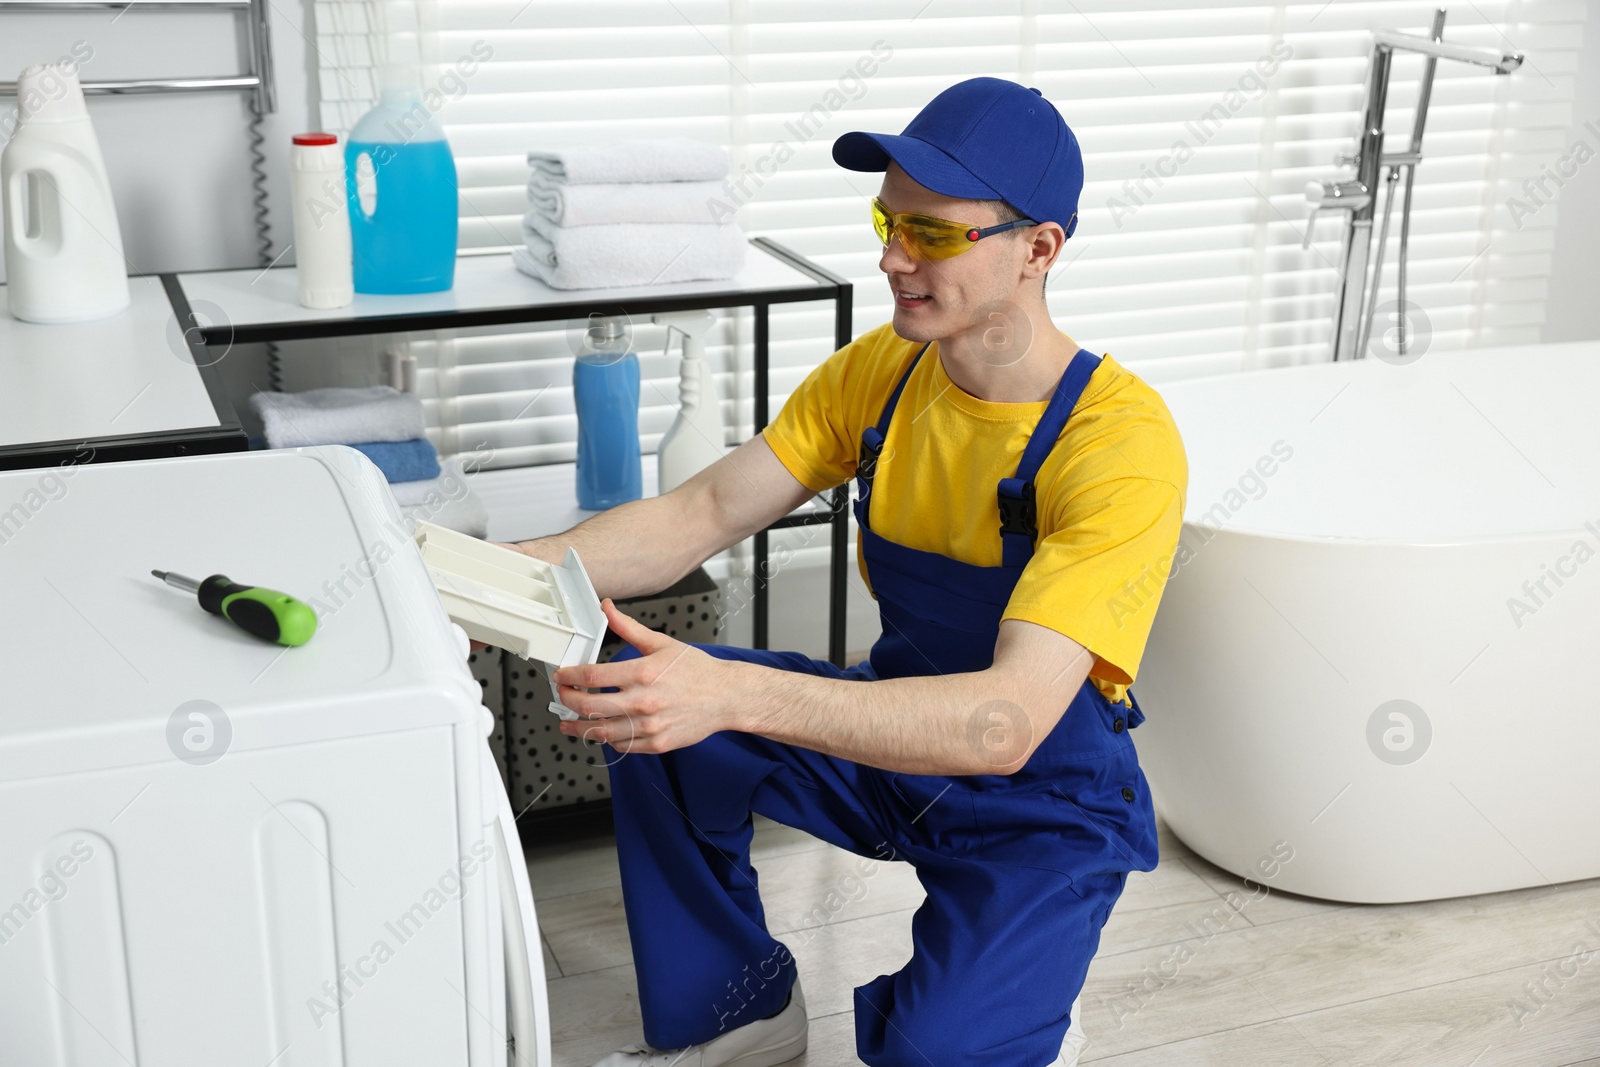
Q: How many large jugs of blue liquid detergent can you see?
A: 1